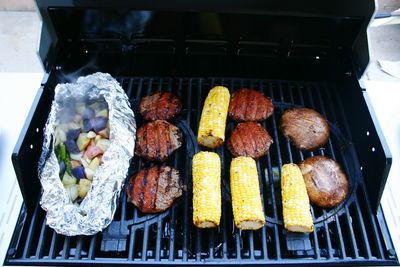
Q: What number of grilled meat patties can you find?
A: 5